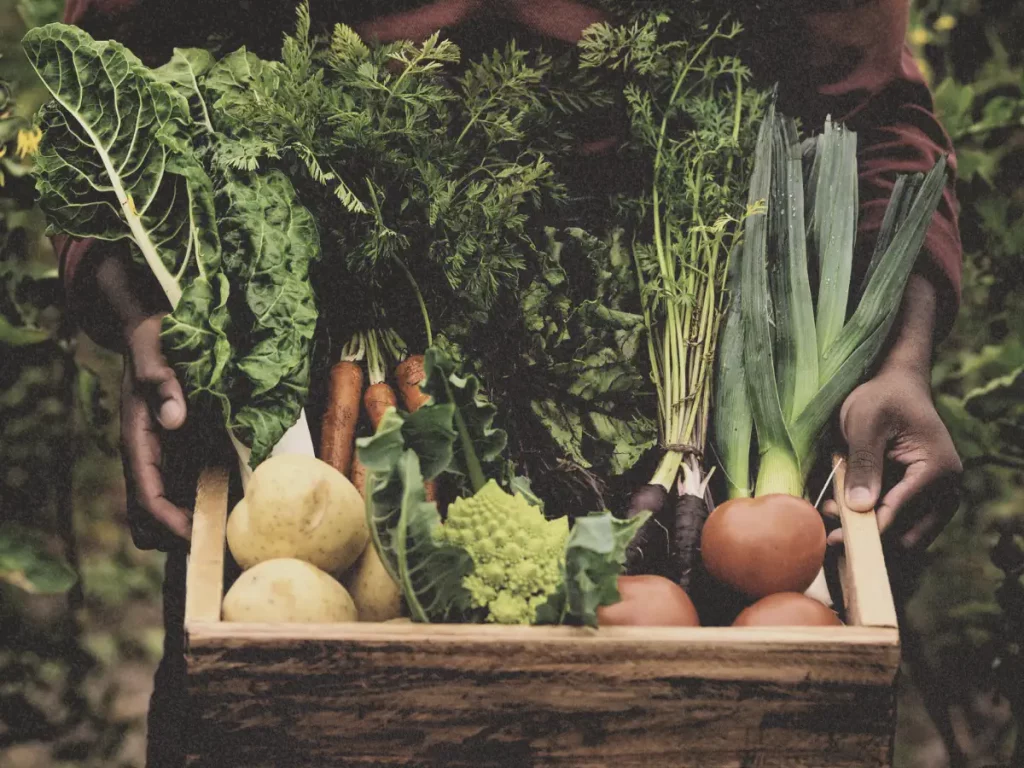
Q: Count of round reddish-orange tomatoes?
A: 3